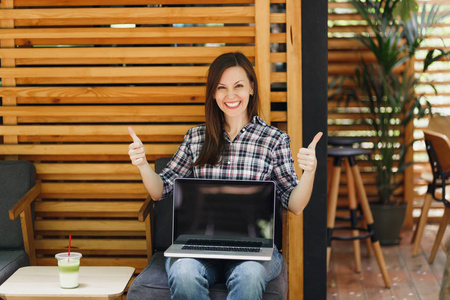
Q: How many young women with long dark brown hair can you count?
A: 1